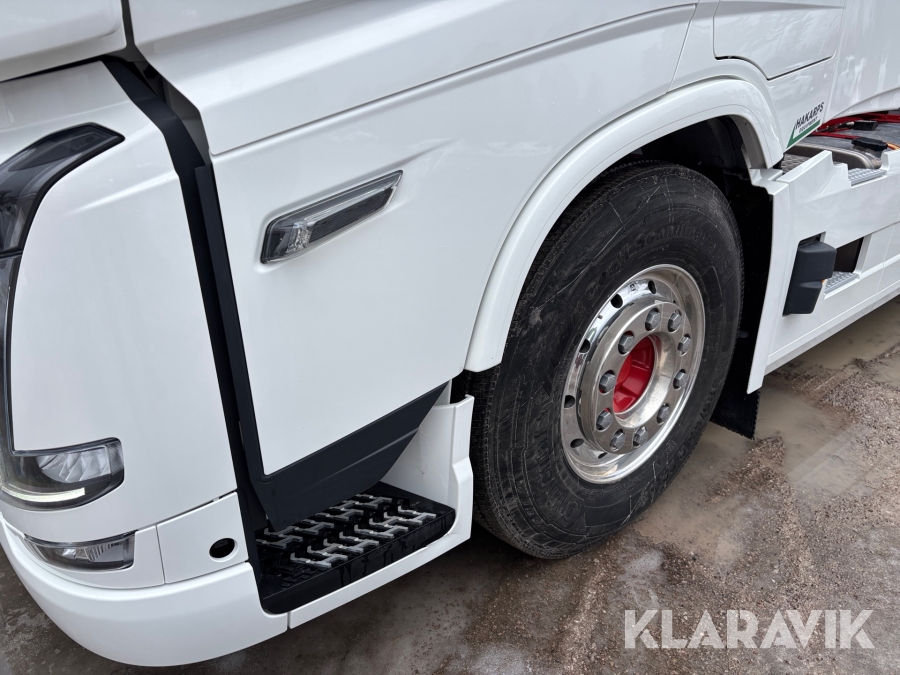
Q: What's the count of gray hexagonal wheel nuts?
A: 10